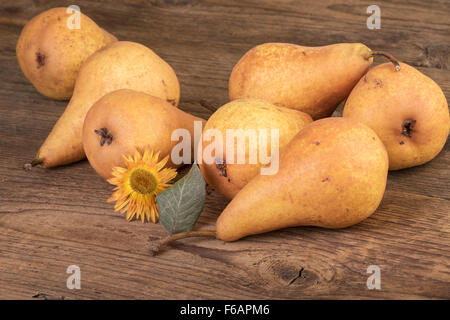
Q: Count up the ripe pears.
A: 7